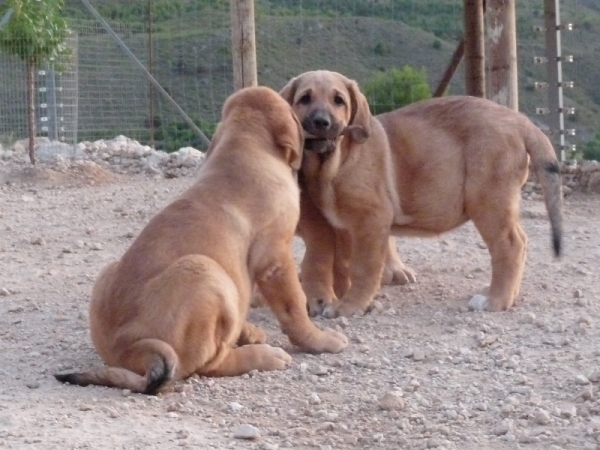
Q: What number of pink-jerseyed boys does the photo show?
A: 0